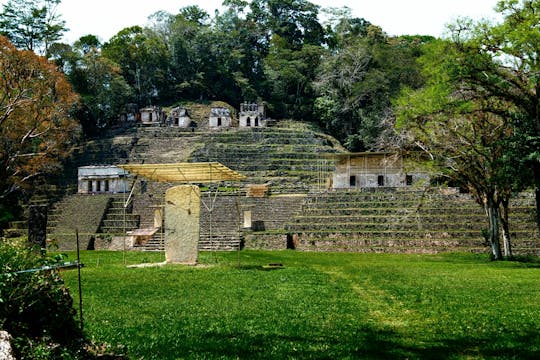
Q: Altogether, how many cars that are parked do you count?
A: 0